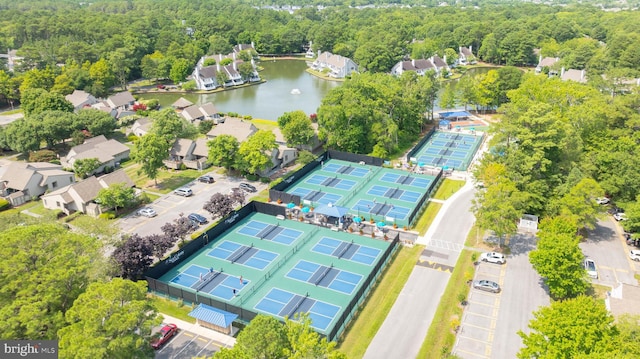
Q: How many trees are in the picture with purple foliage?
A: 5